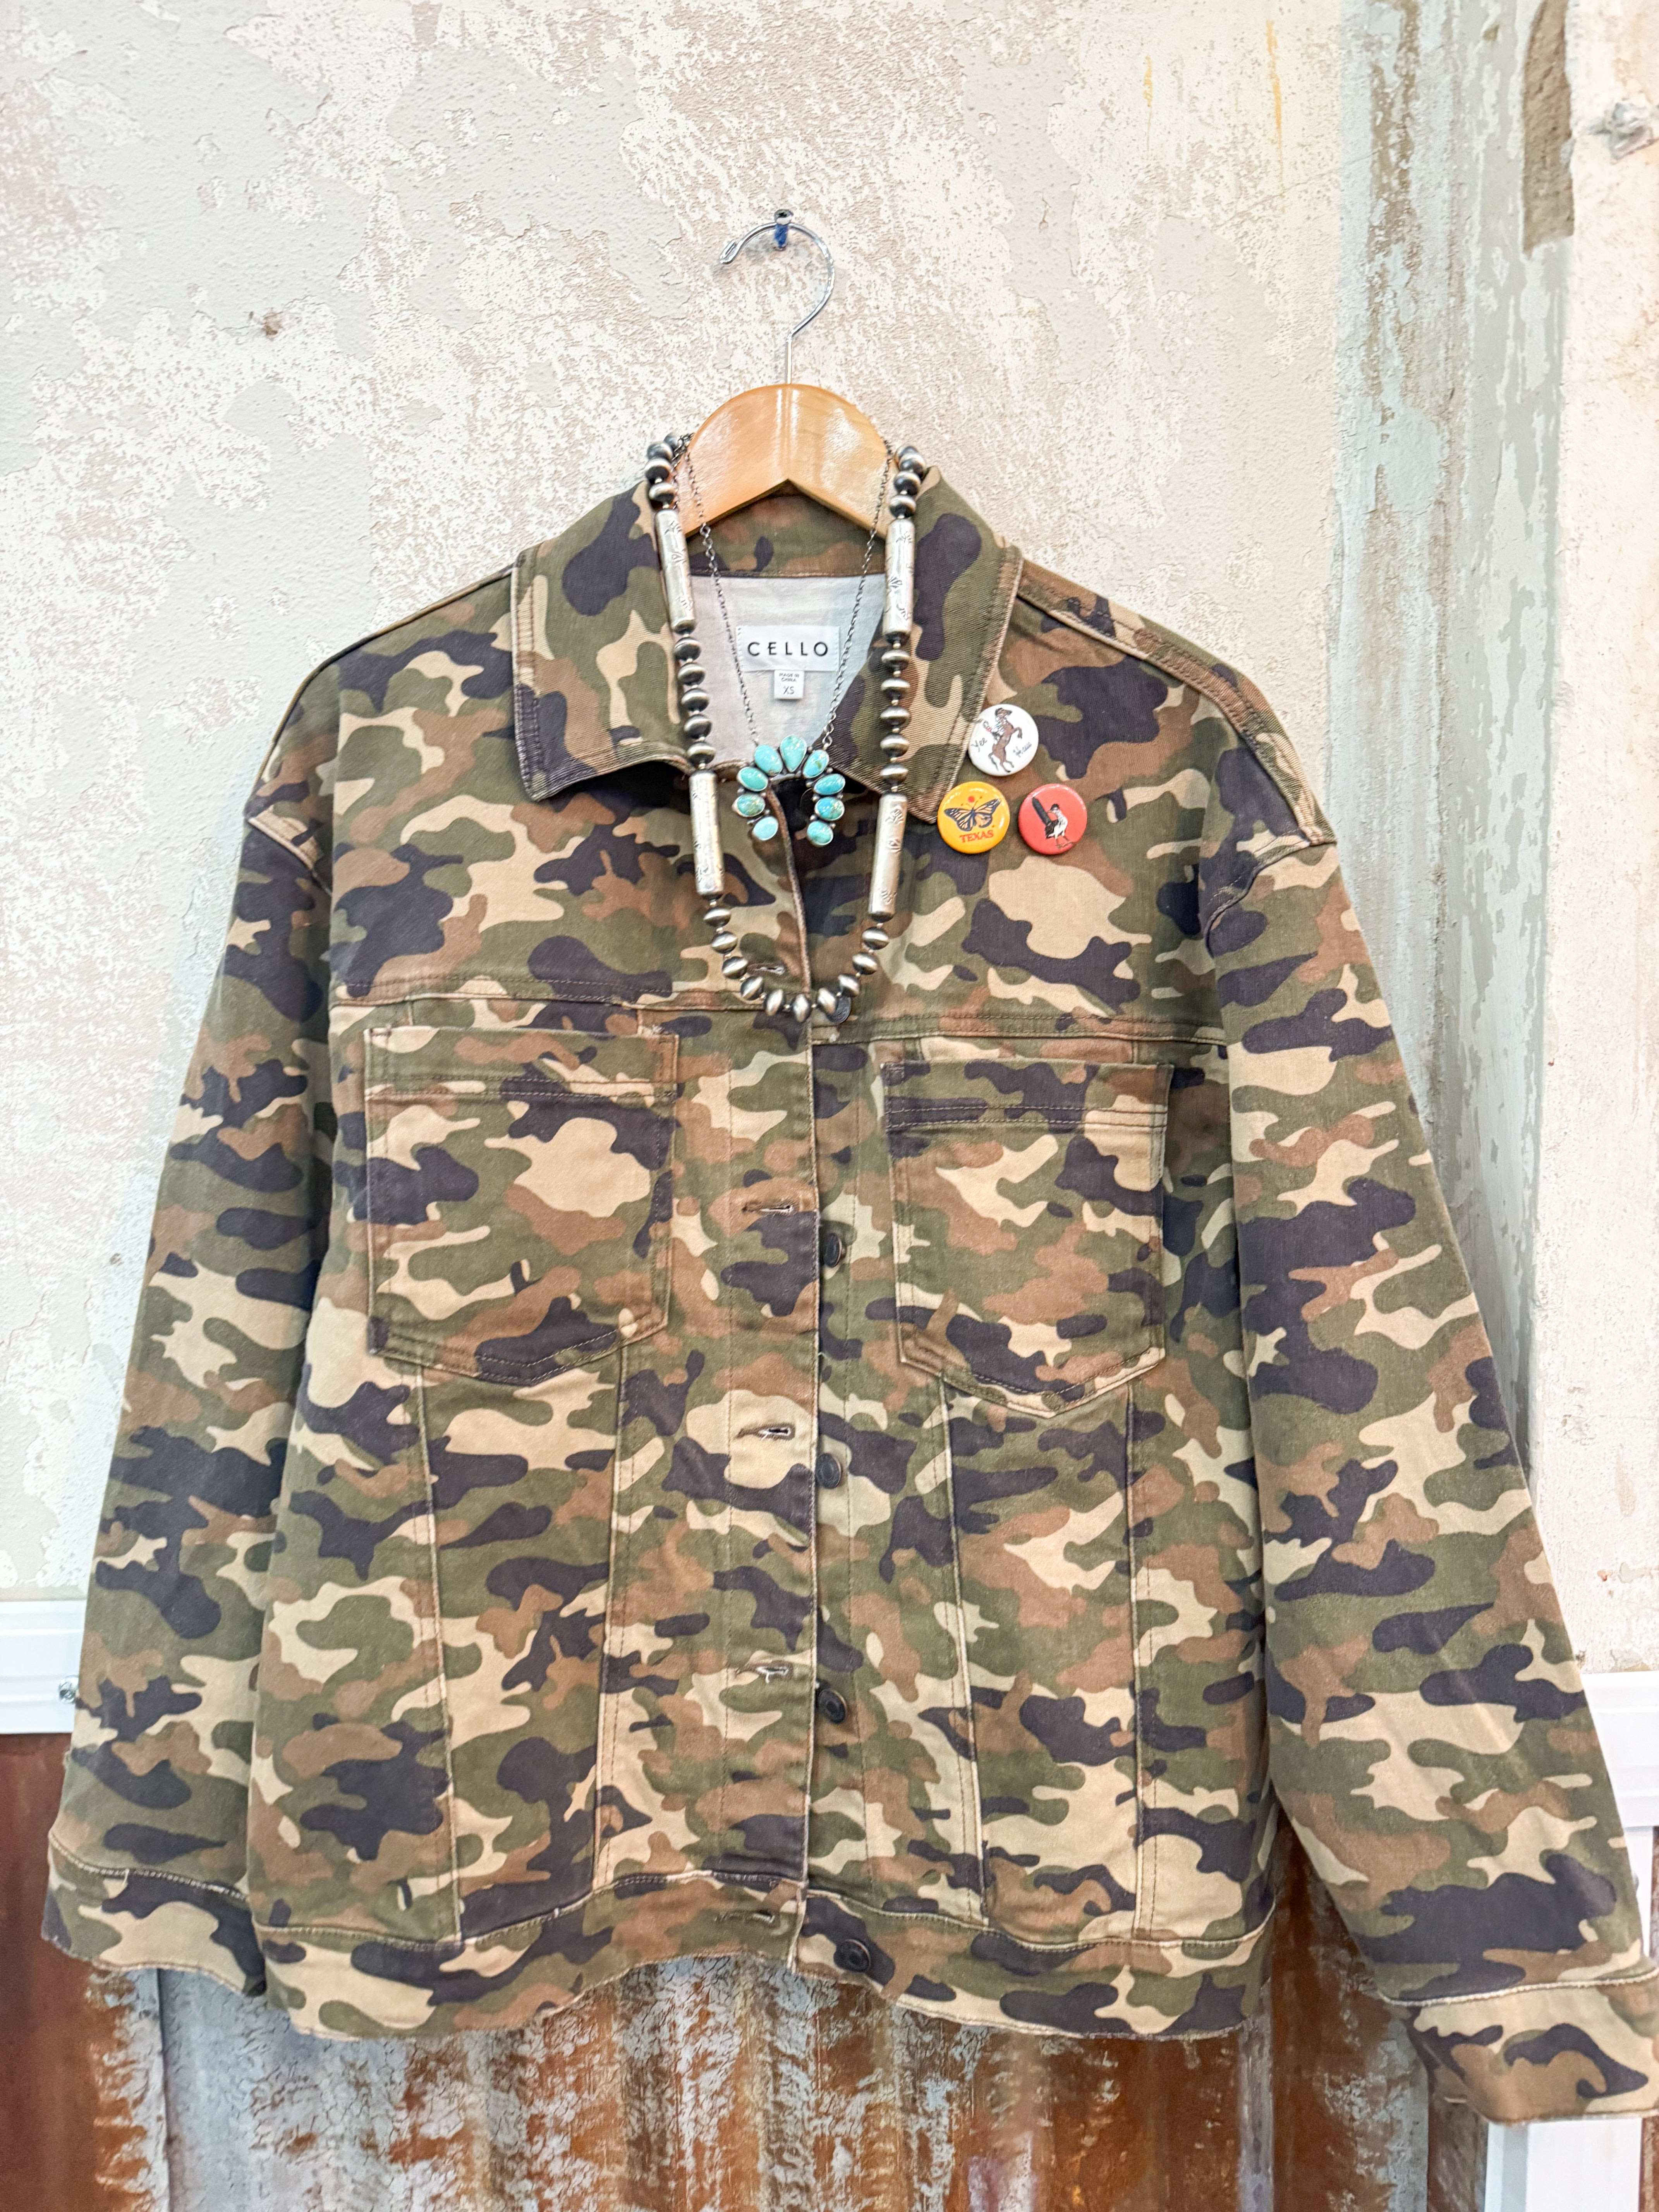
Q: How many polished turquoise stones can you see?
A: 9